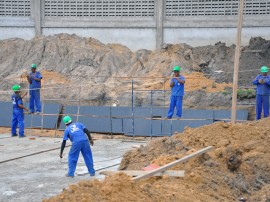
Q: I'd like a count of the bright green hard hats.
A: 5